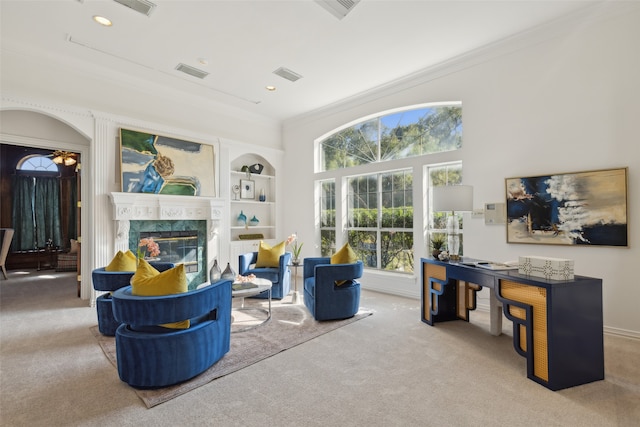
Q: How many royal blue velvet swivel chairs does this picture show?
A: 4